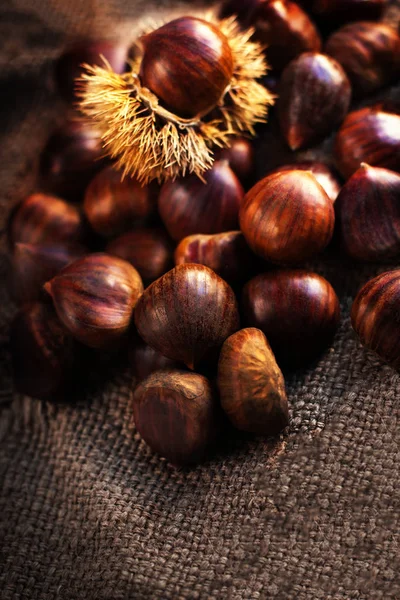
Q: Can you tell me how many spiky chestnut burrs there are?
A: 1